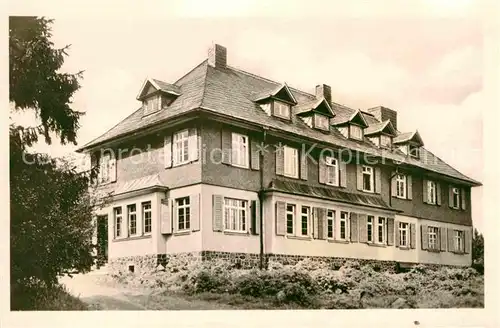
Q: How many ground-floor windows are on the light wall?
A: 14